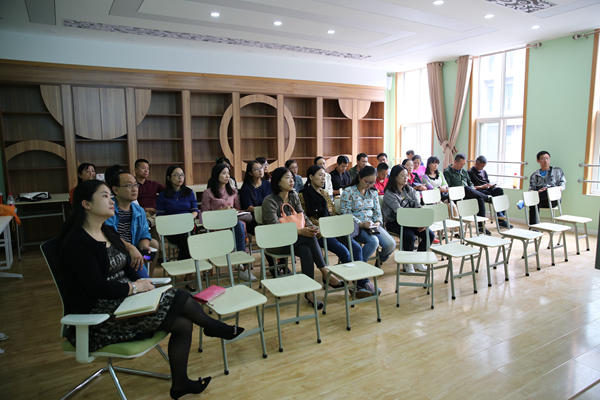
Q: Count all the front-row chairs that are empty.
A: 9